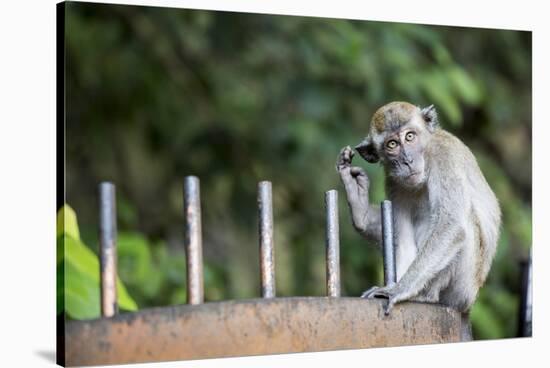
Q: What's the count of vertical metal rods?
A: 5